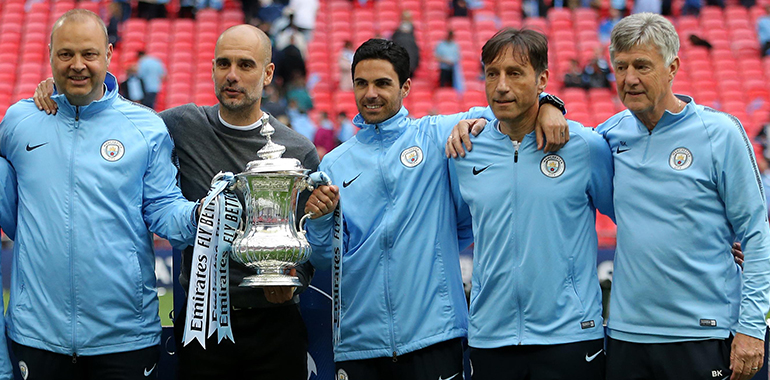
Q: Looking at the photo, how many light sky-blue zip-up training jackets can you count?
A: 4